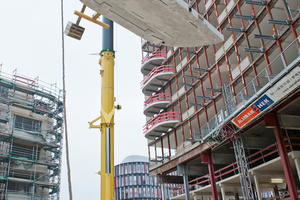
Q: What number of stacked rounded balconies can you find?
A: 4